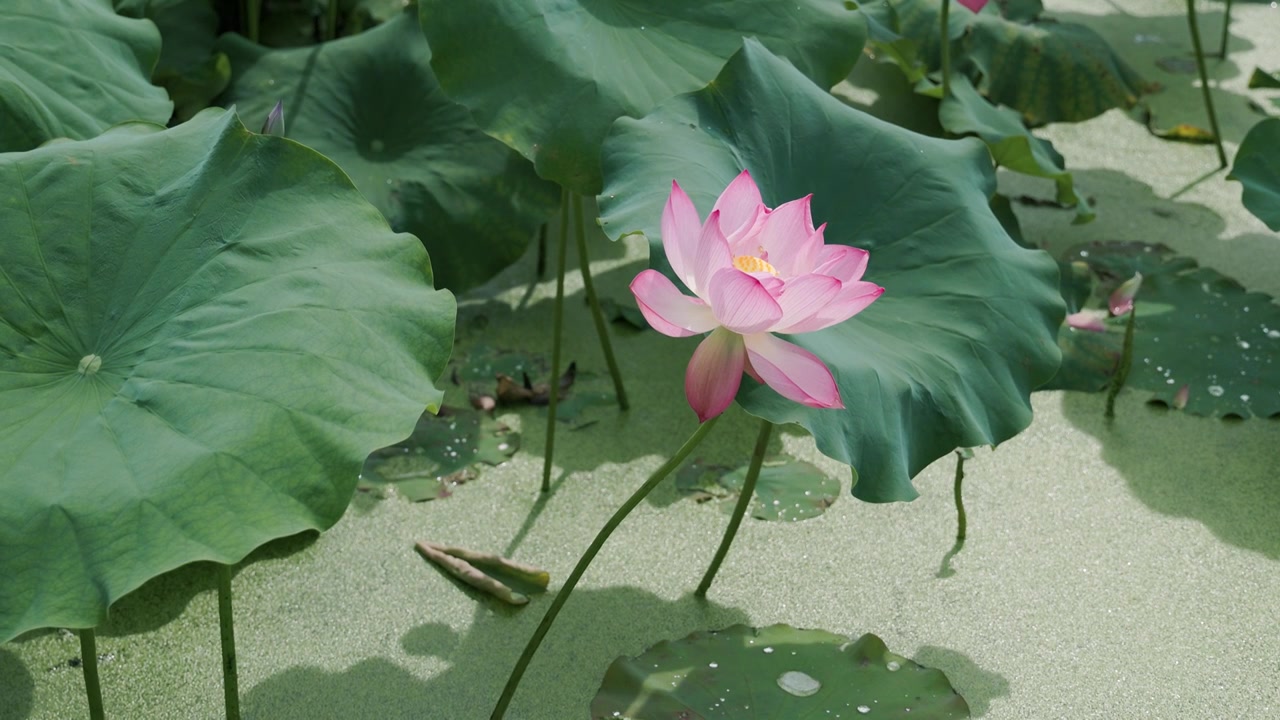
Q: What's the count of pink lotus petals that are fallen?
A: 3